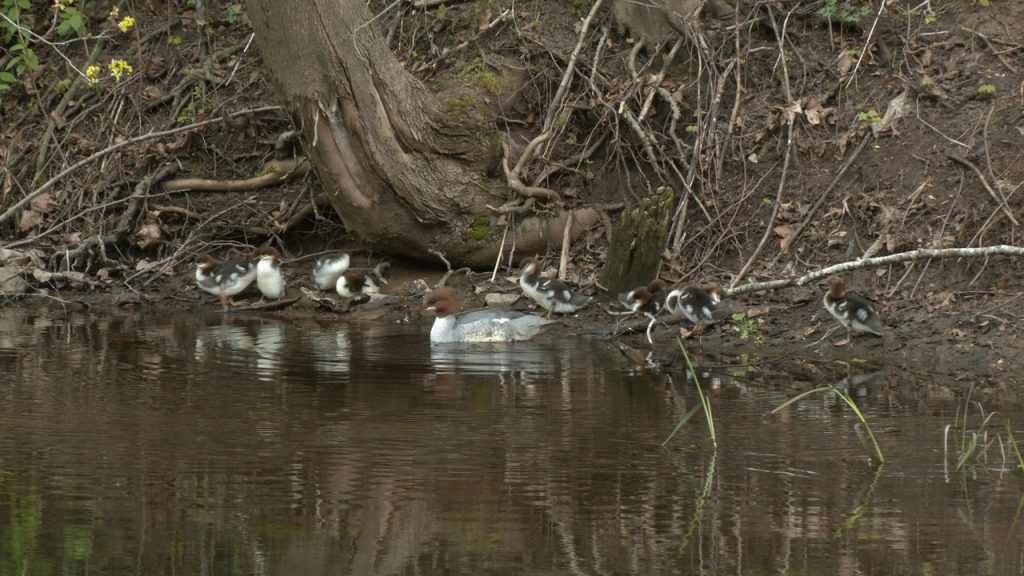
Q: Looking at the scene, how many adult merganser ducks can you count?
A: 1